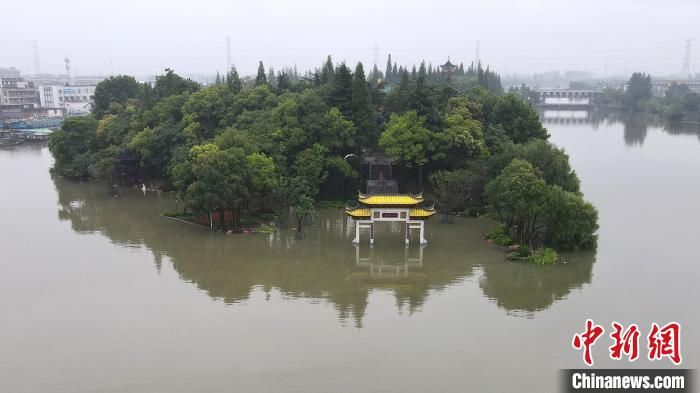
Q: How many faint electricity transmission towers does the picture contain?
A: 5